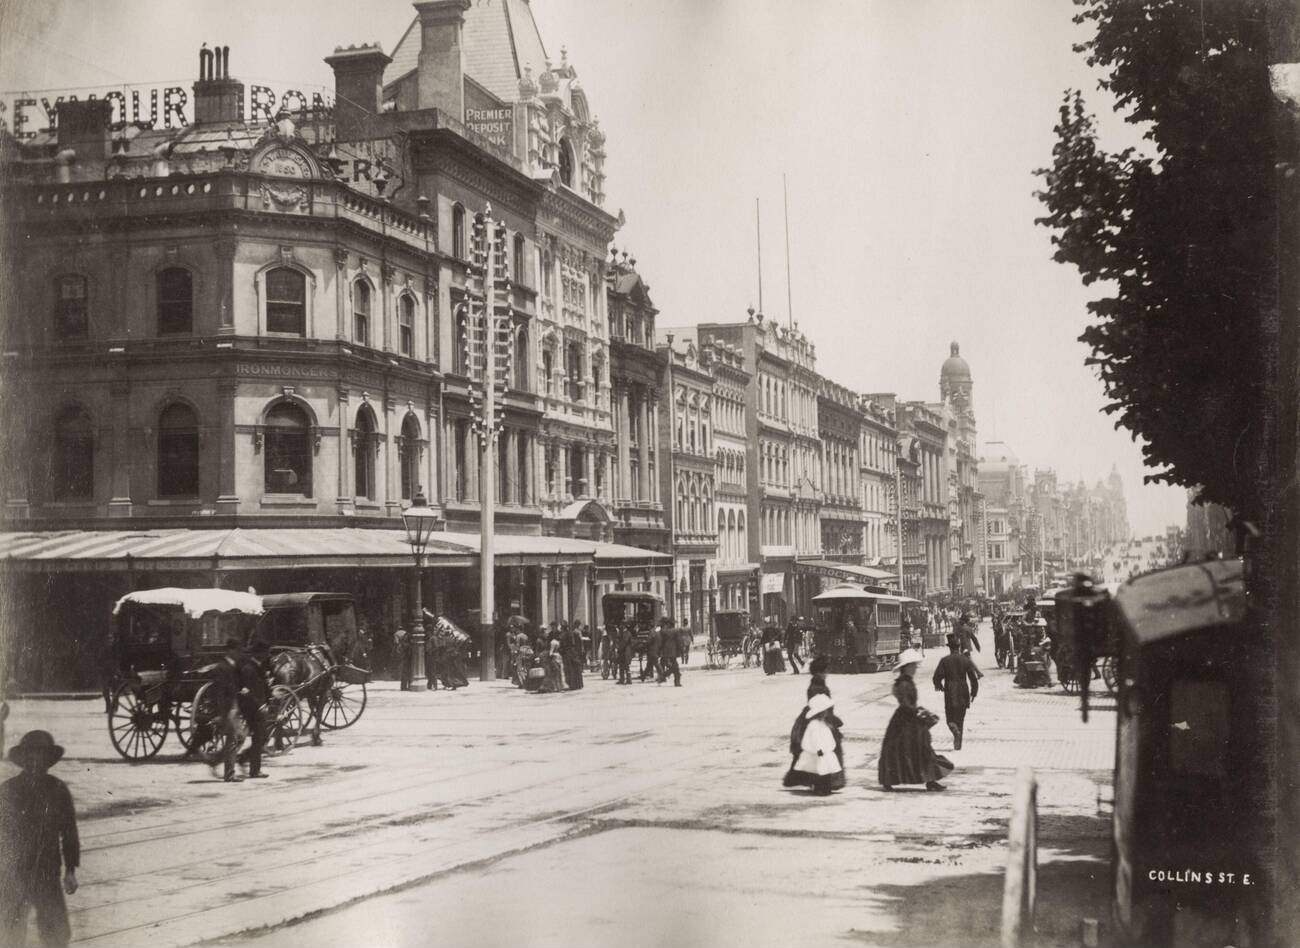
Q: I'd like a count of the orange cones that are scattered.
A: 0